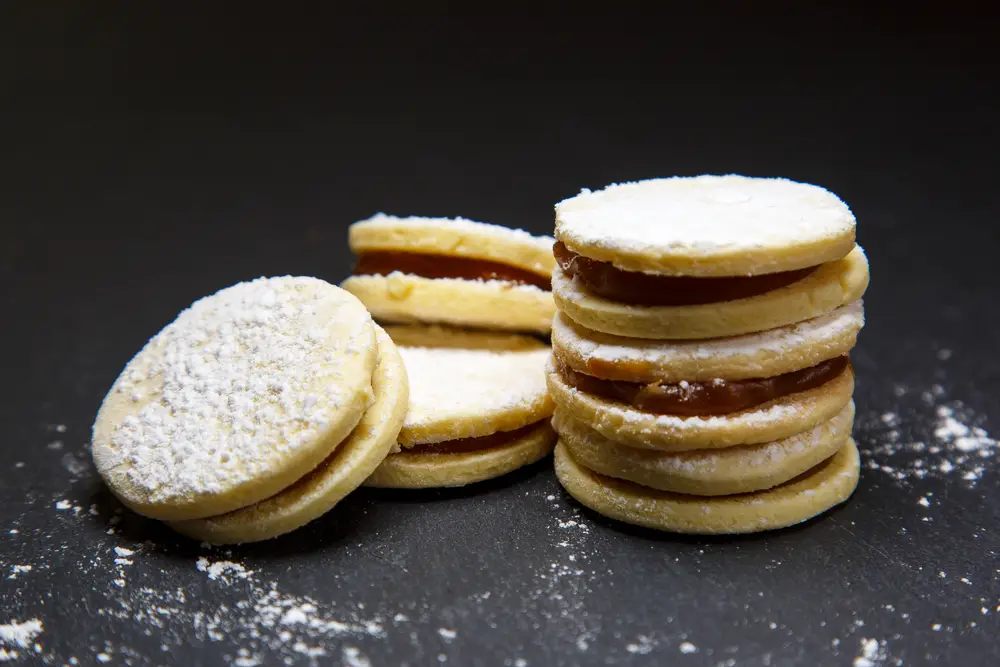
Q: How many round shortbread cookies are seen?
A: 12